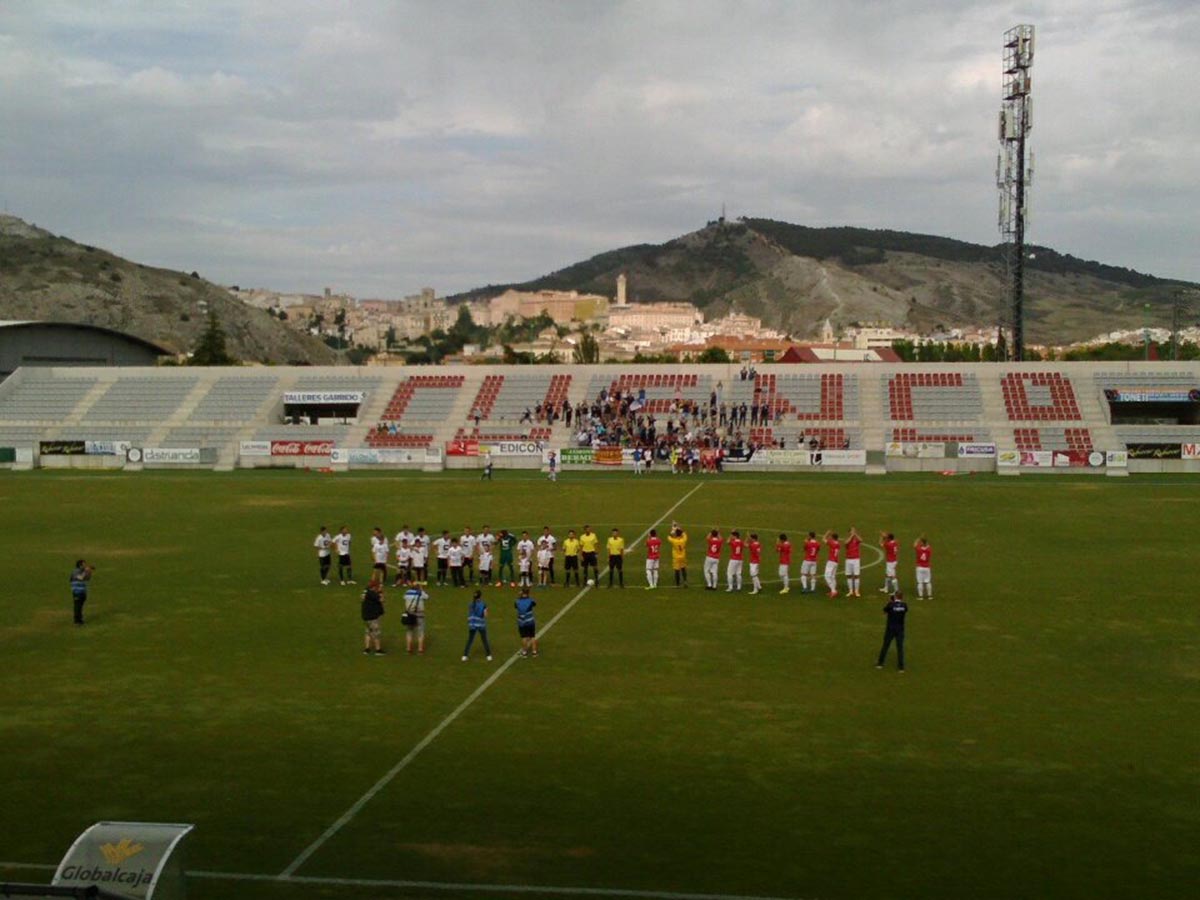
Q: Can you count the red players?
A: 10